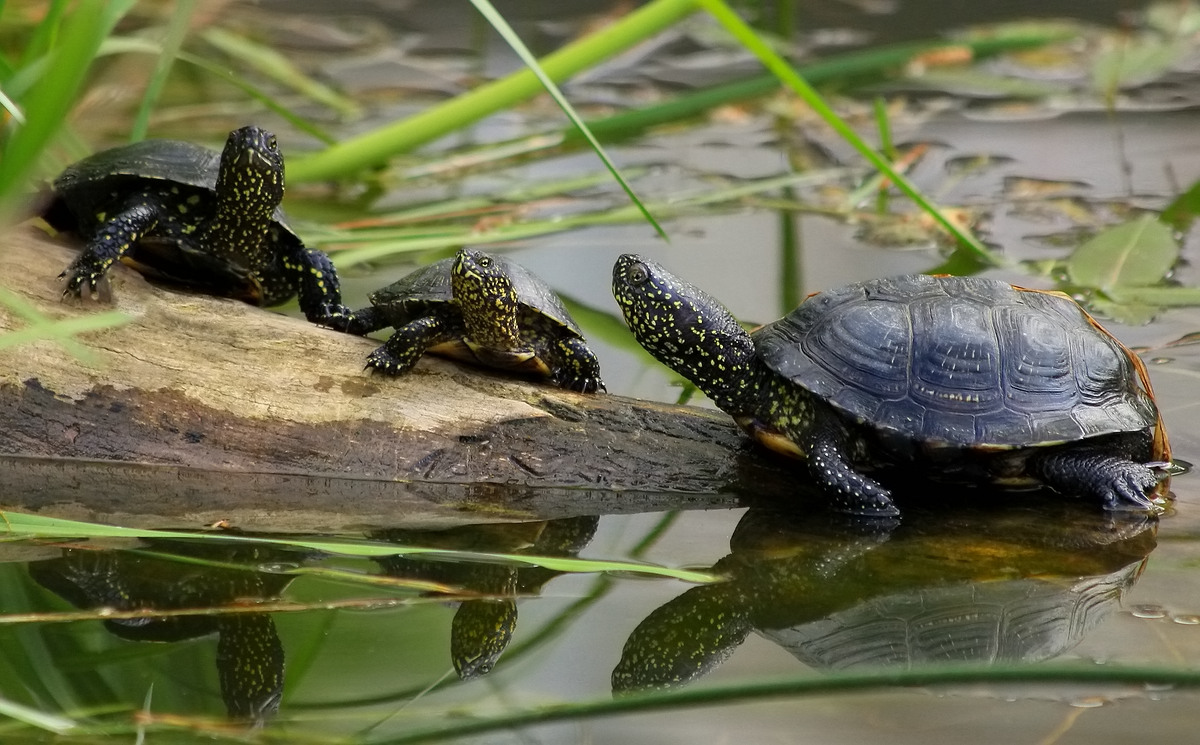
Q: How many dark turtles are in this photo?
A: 3